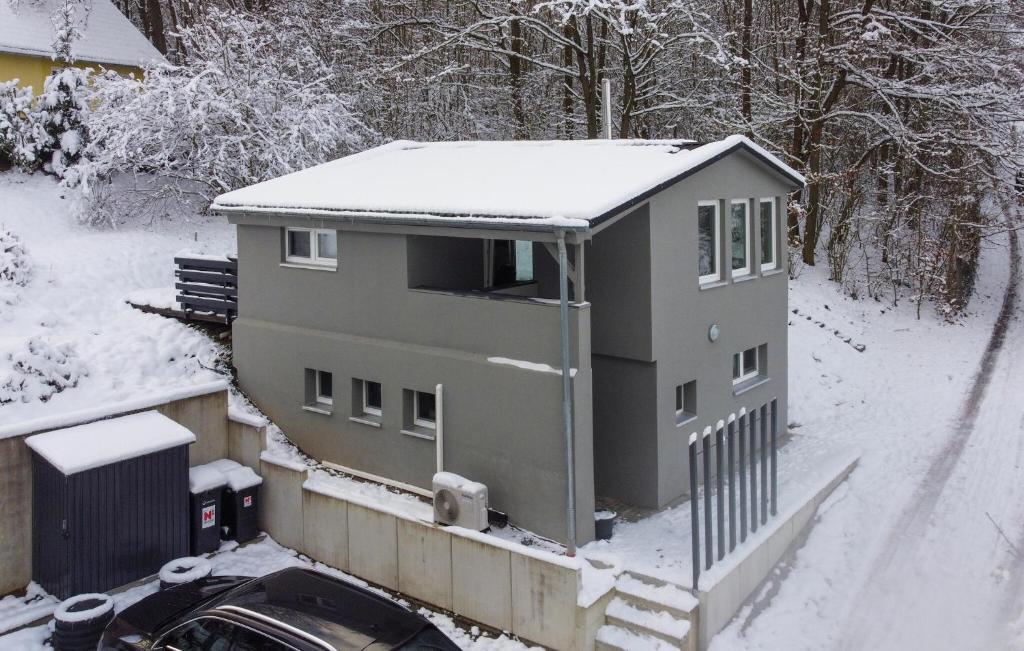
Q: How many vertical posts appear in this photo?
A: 8